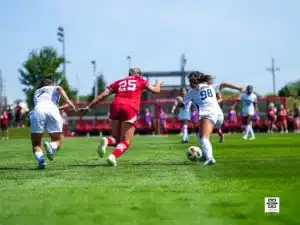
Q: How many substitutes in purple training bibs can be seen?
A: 5